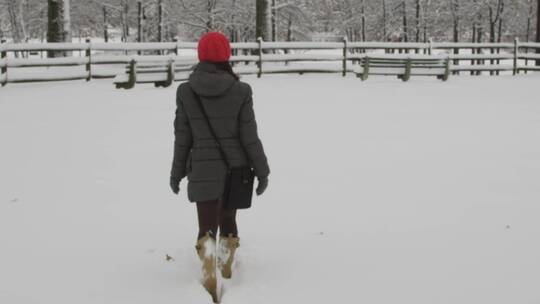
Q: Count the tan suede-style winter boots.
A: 2